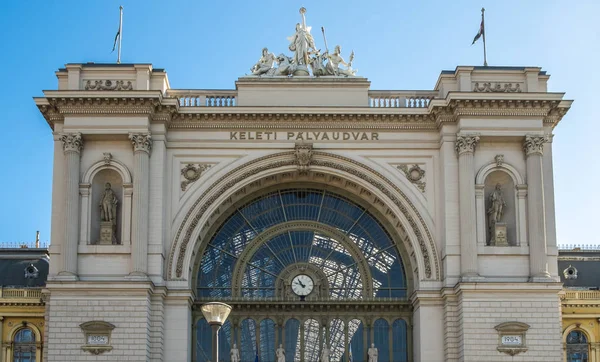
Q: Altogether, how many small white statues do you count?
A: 4